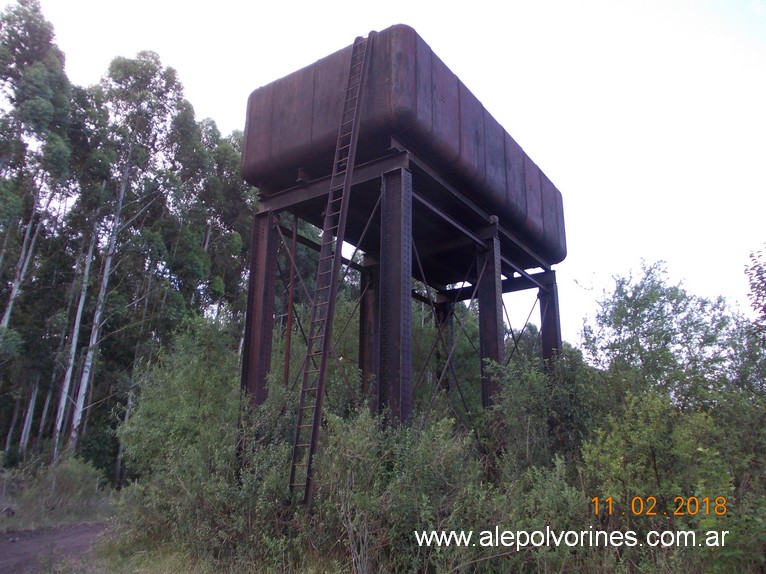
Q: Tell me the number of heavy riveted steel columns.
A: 6